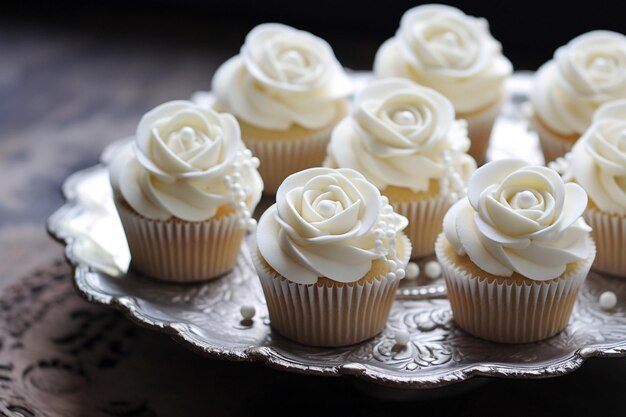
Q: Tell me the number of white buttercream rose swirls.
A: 8